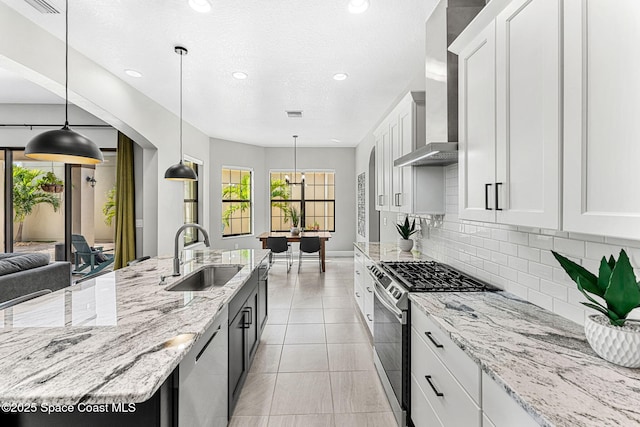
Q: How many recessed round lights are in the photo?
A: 5